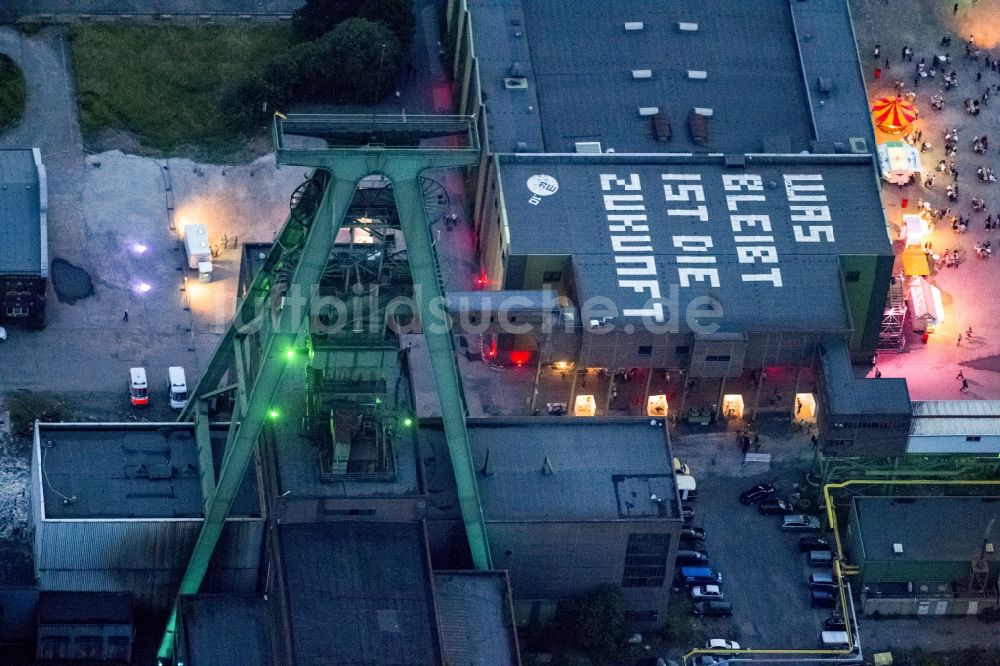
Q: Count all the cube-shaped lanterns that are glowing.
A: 4